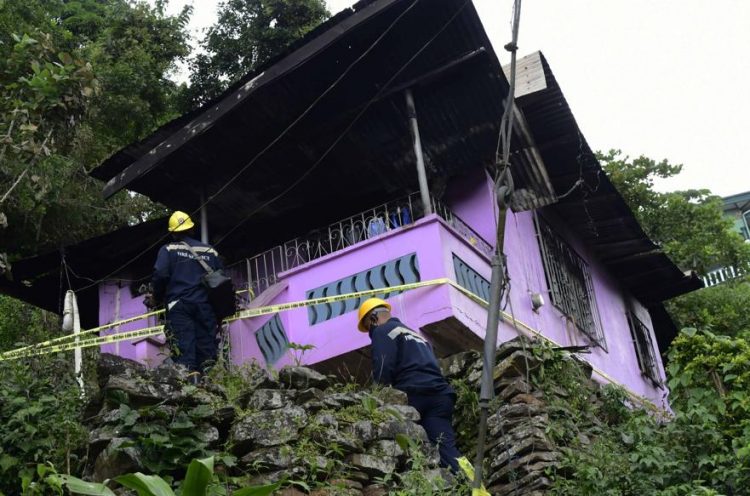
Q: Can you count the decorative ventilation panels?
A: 3